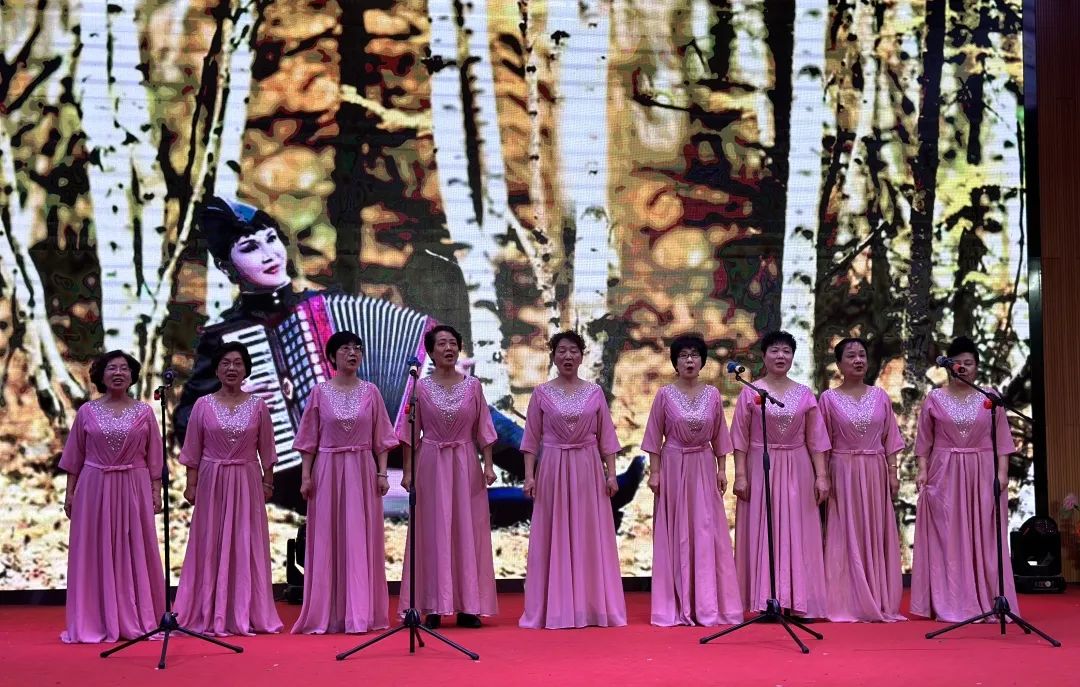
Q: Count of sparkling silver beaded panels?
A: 9